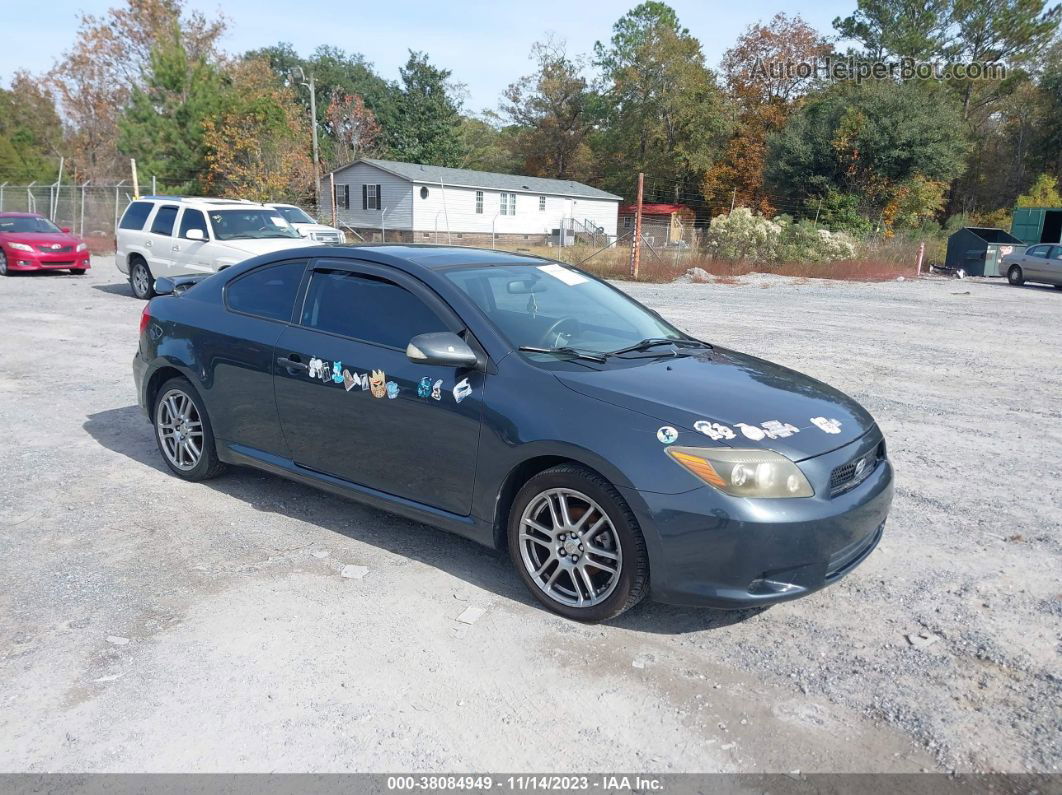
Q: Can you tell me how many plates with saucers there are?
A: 0